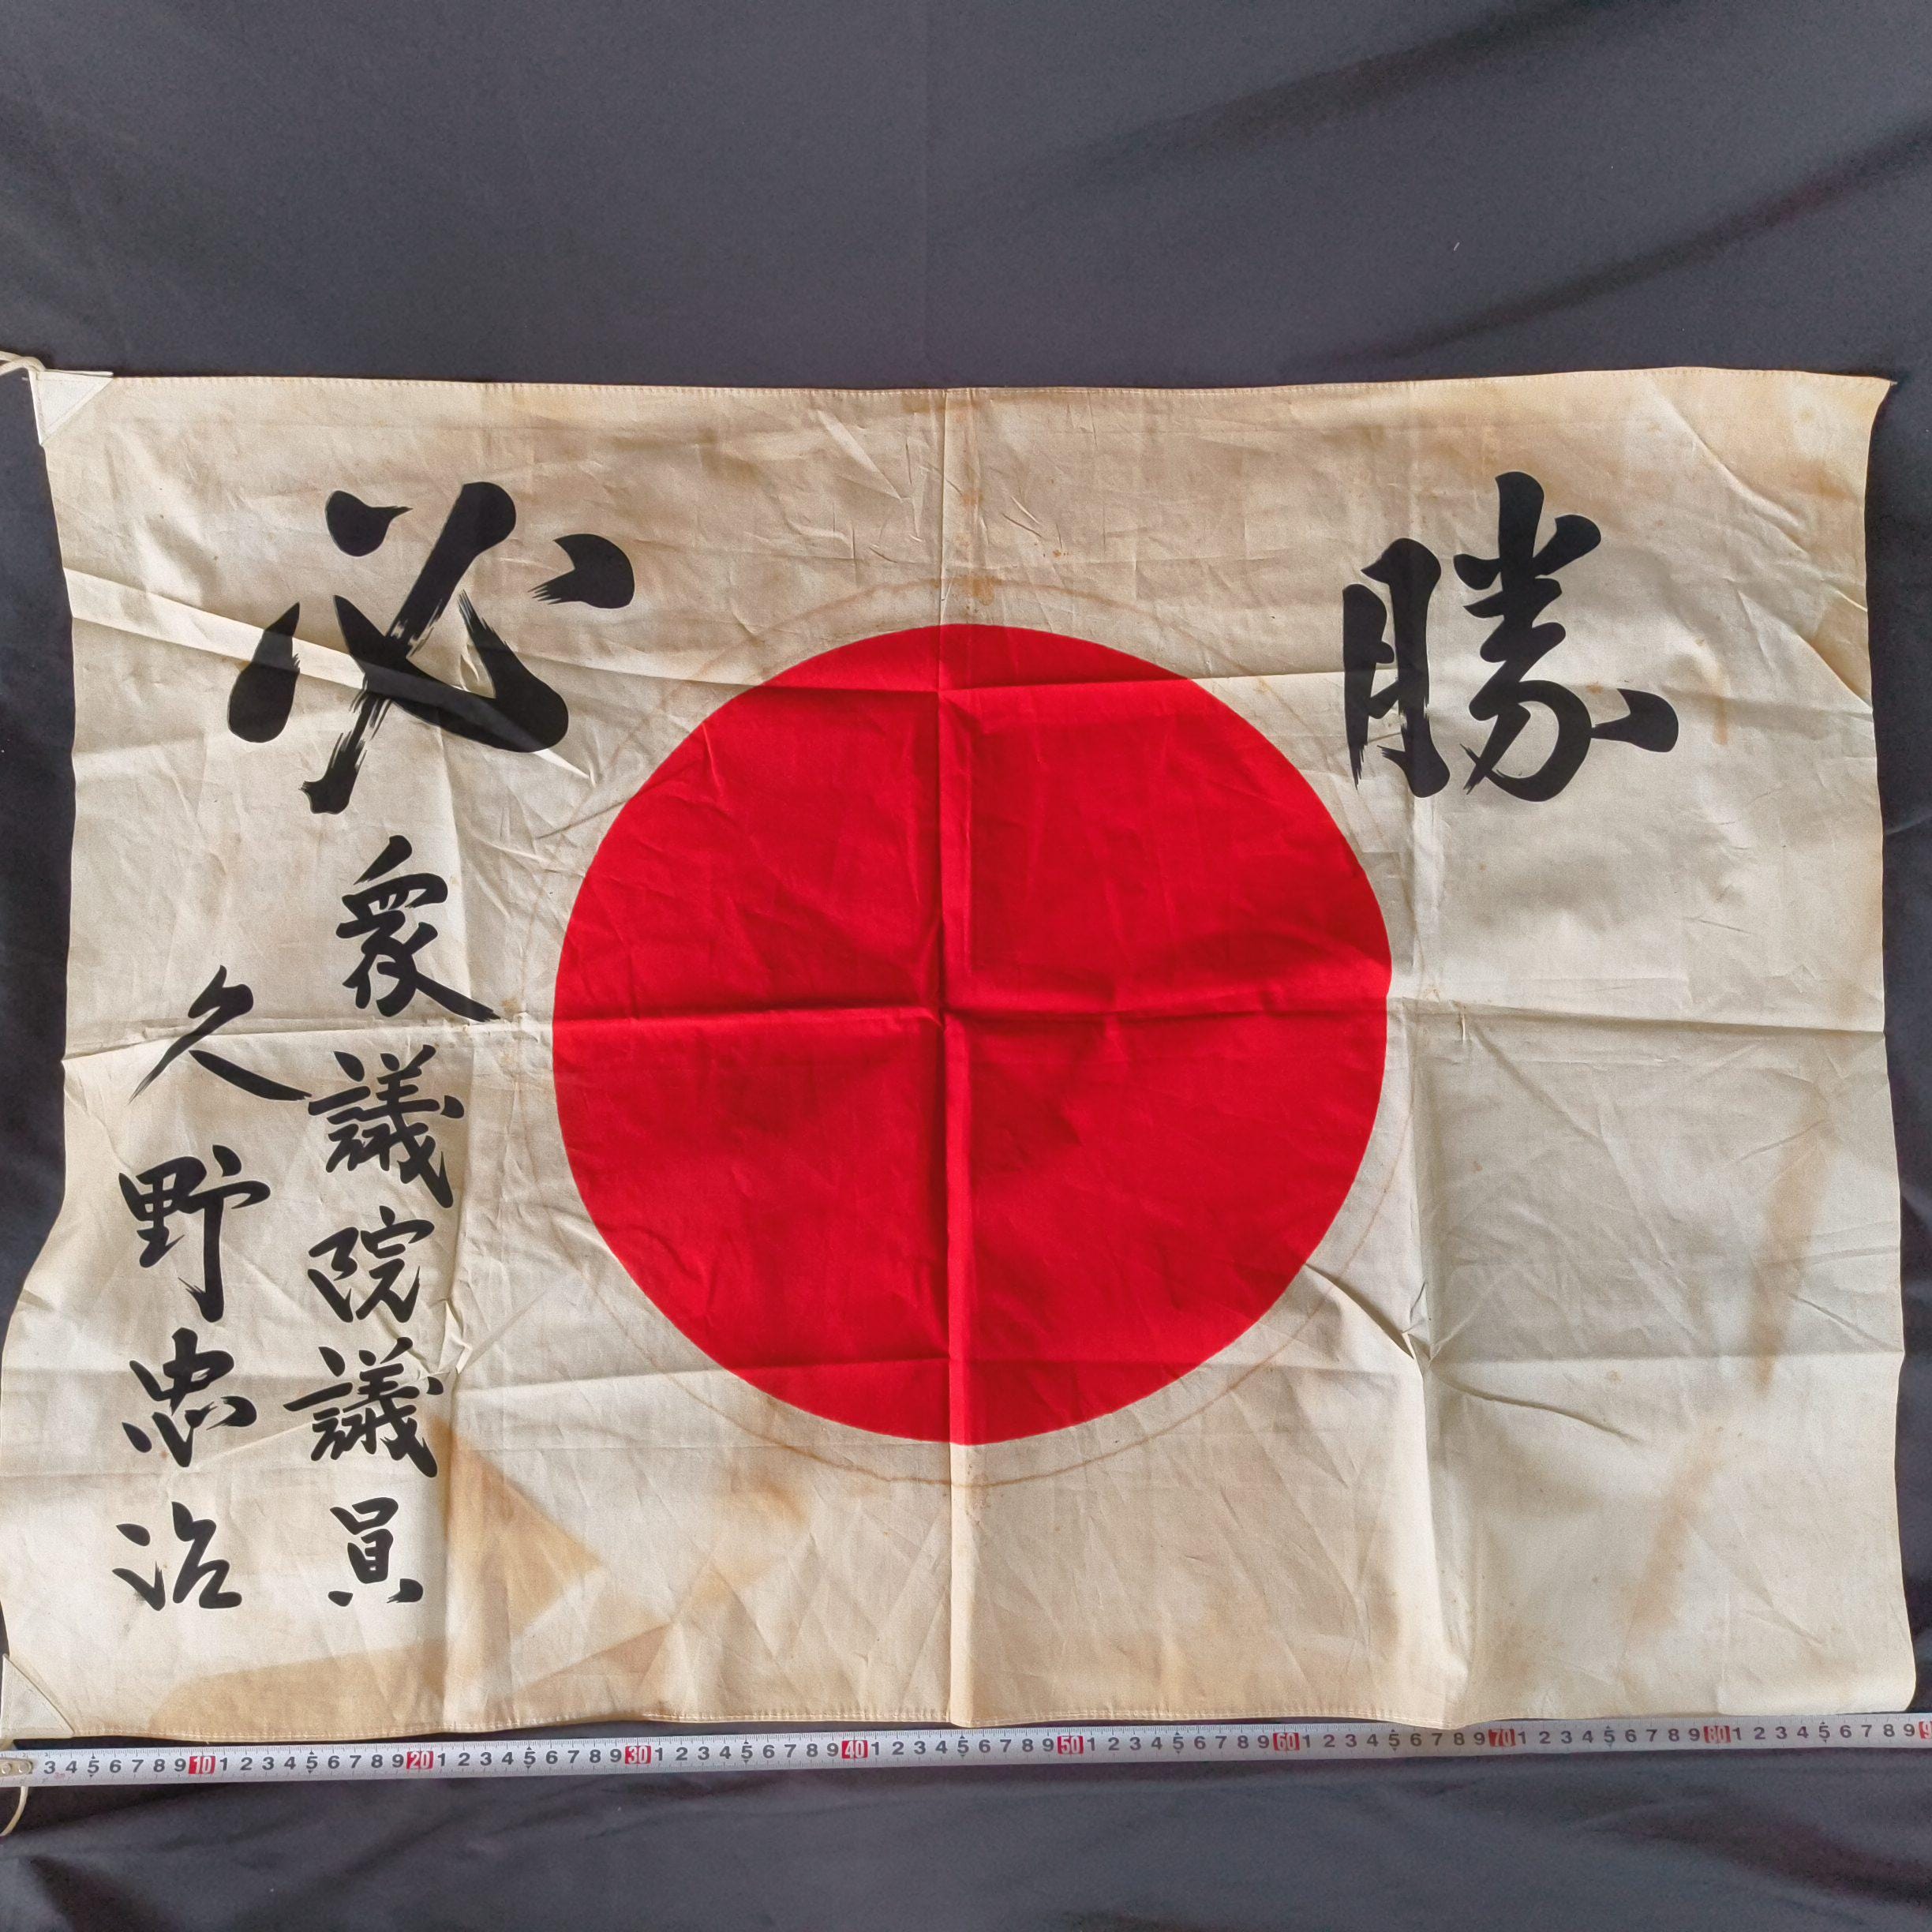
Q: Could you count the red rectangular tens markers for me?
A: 9